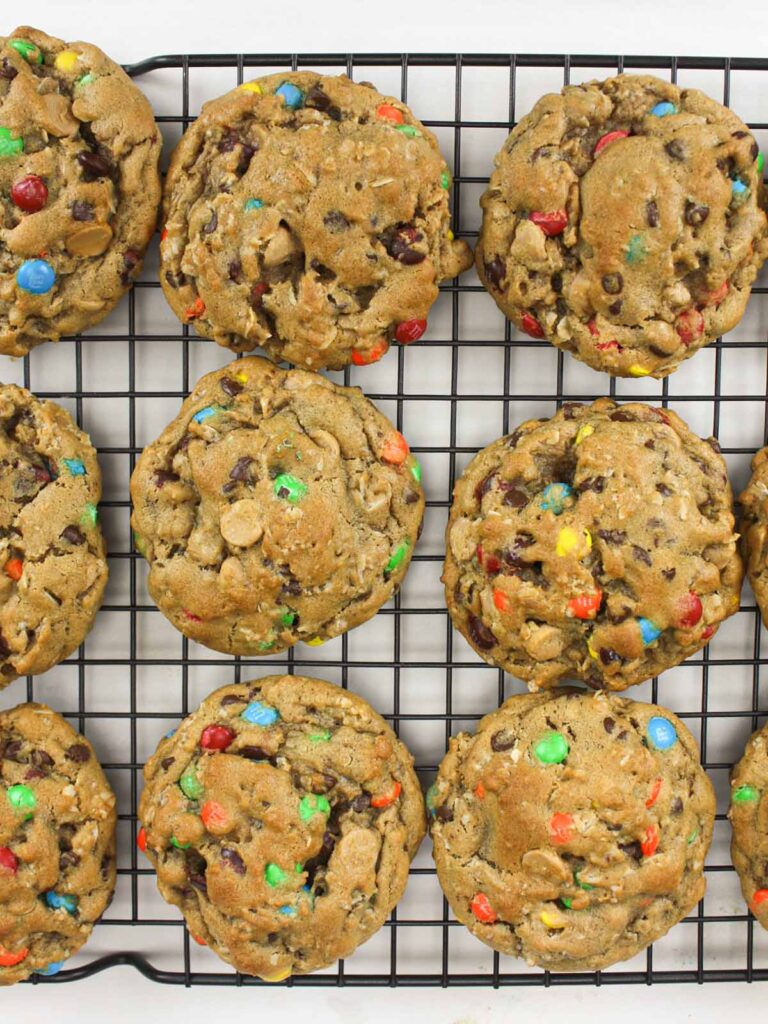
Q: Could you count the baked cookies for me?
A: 11